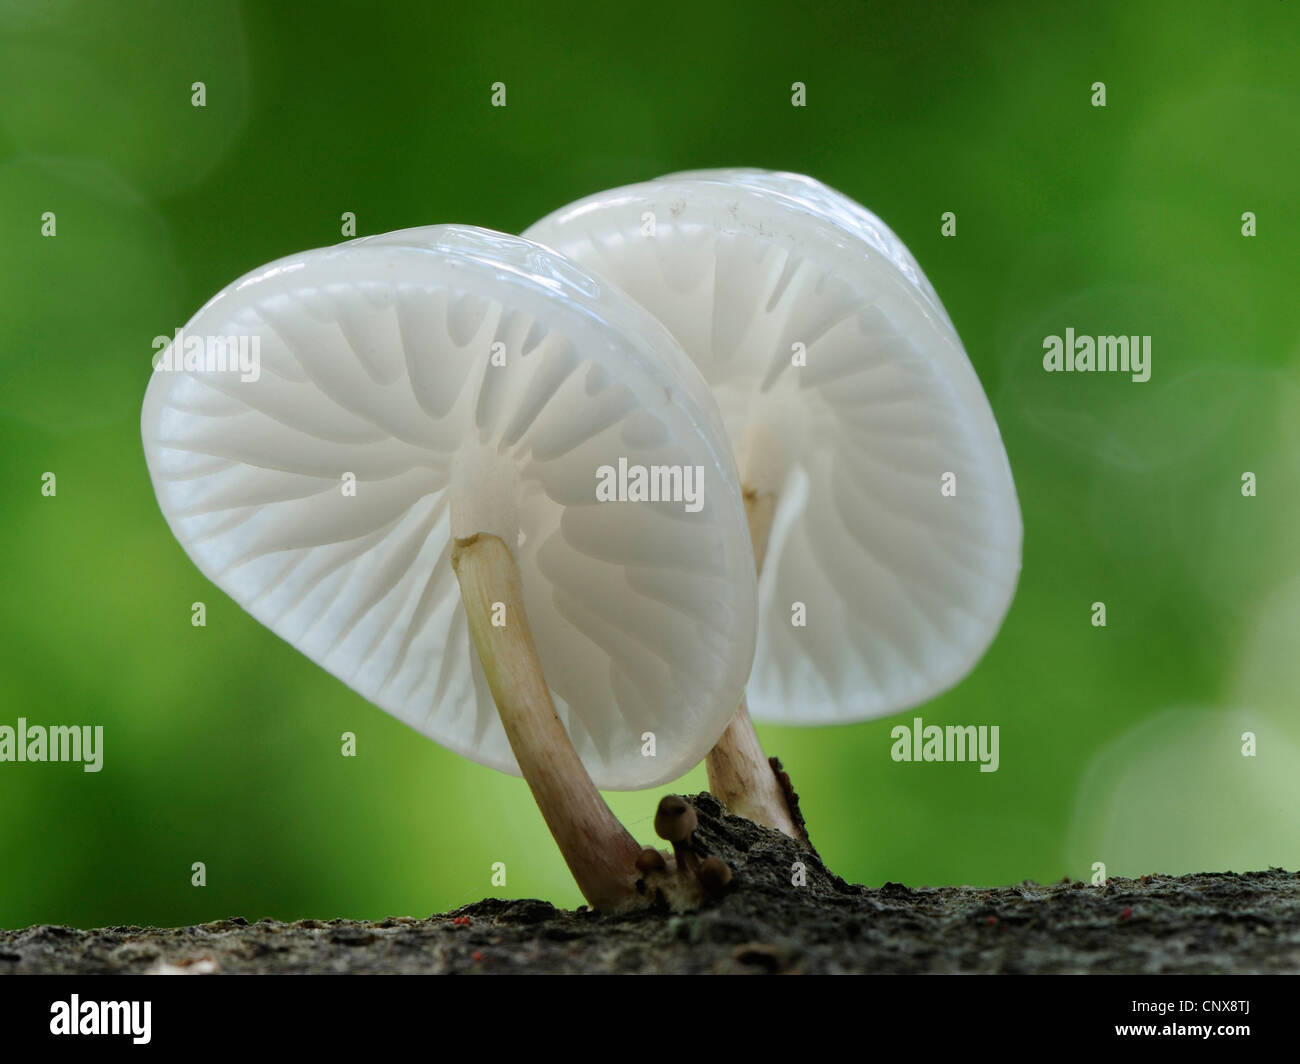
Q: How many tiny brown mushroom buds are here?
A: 3